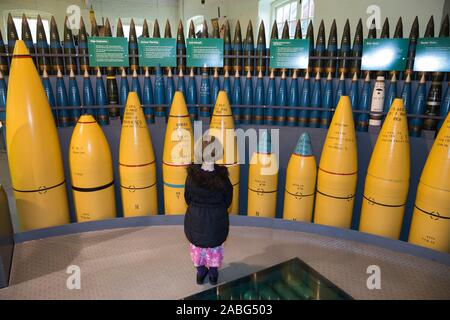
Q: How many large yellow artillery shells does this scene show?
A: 10